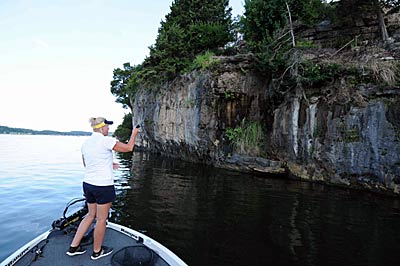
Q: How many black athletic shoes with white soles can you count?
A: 2